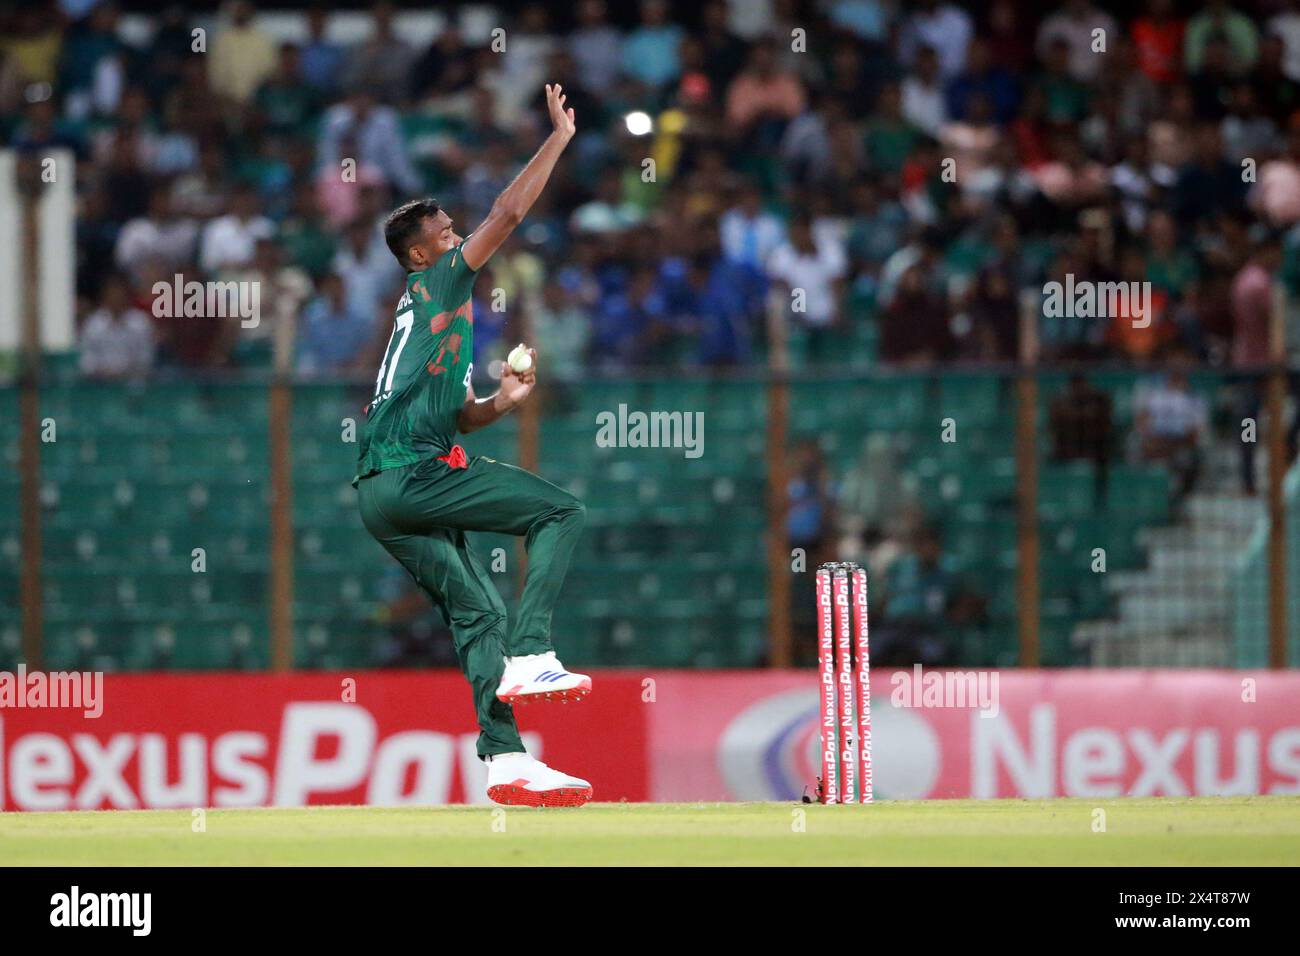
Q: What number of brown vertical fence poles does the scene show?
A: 6